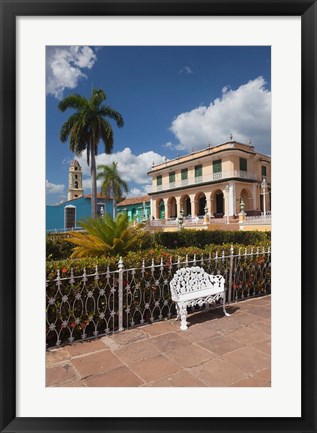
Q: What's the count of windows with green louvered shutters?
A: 7